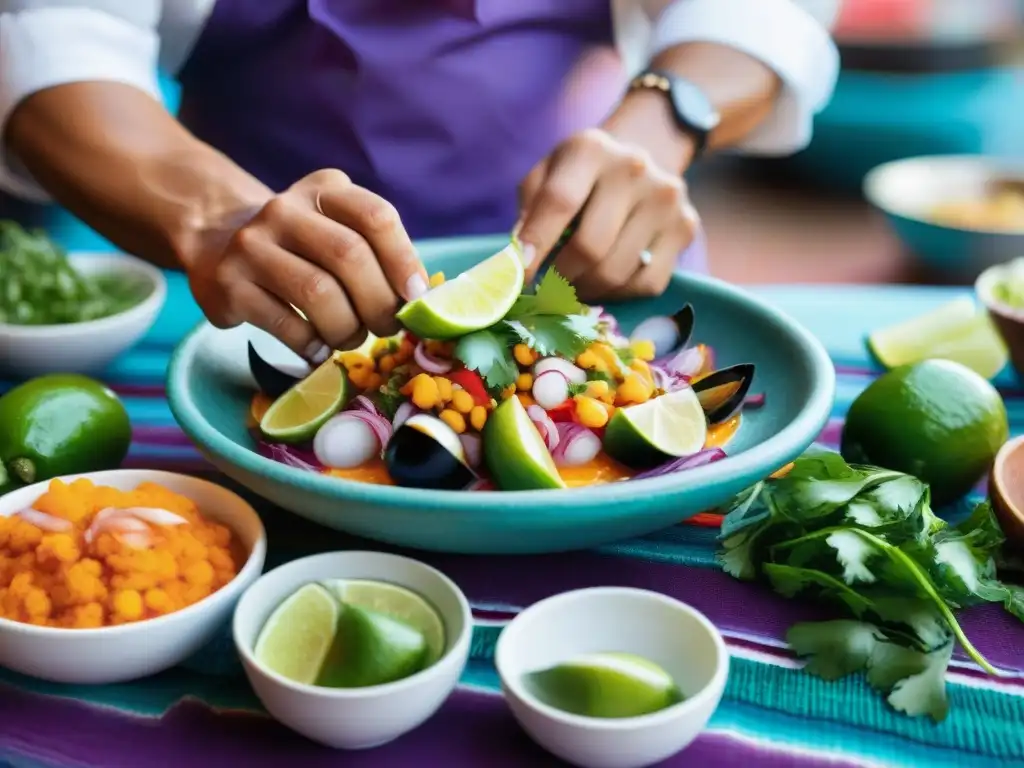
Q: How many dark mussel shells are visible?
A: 4